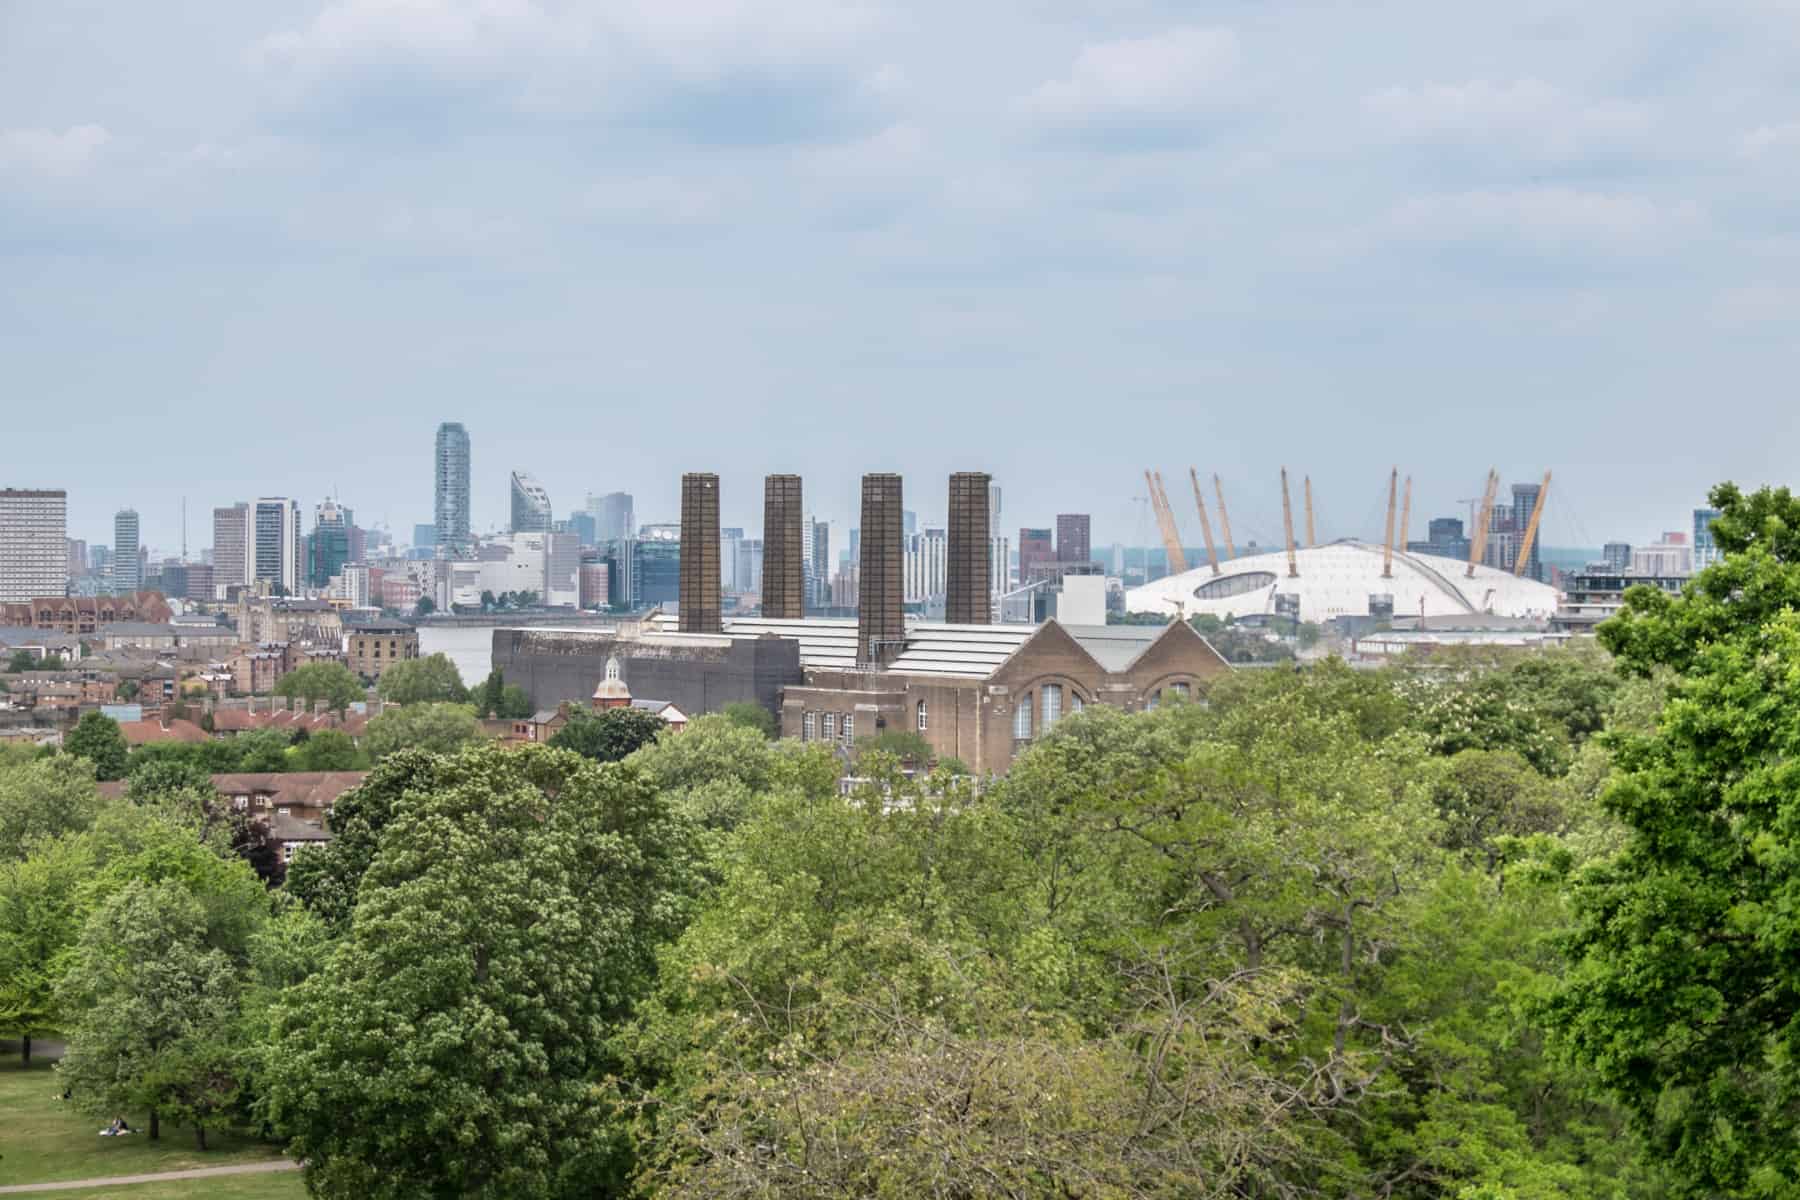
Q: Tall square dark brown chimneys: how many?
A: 4